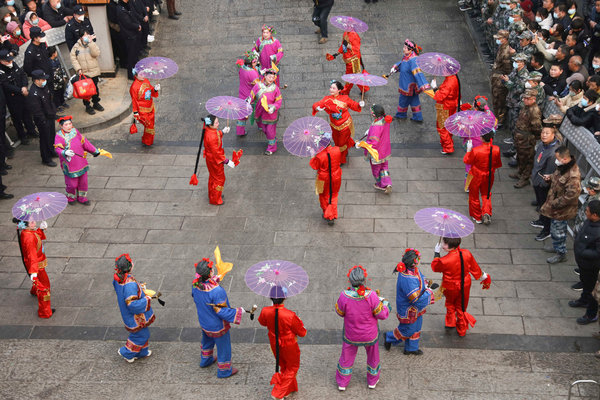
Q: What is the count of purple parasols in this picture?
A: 10